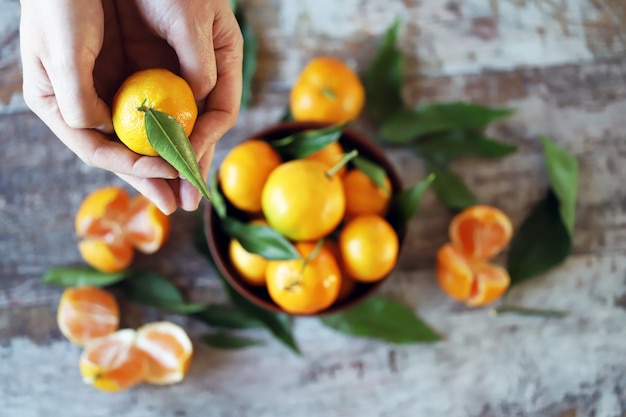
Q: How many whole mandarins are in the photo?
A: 9